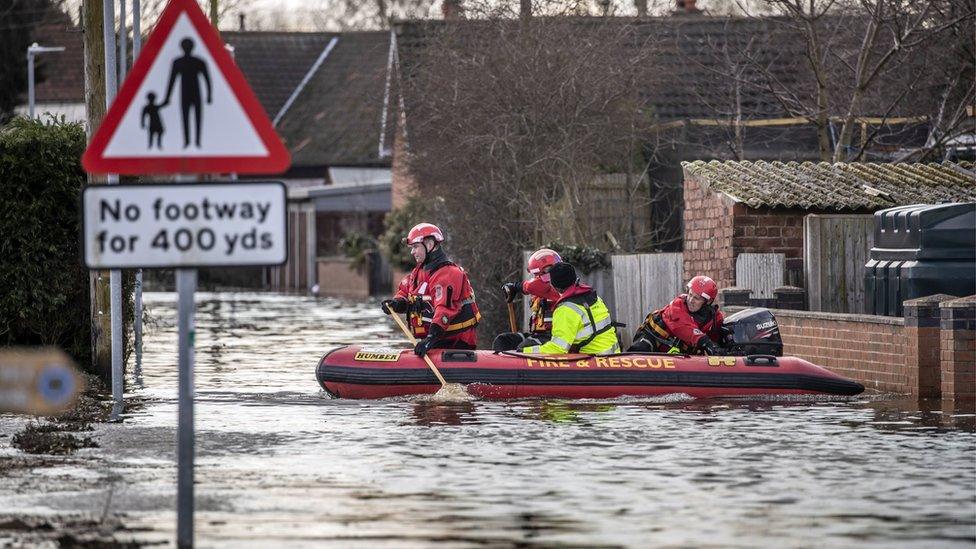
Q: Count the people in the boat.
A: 4